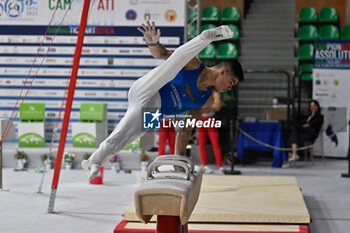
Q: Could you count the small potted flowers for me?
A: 6